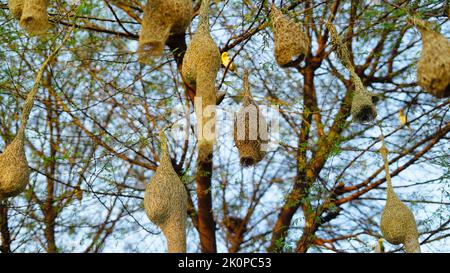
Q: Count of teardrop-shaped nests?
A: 10